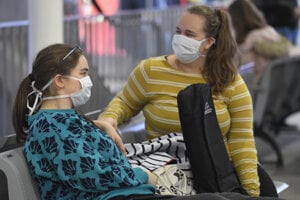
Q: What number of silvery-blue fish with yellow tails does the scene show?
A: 0